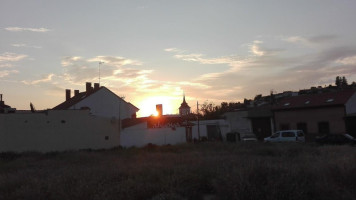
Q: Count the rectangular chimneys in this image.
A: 5